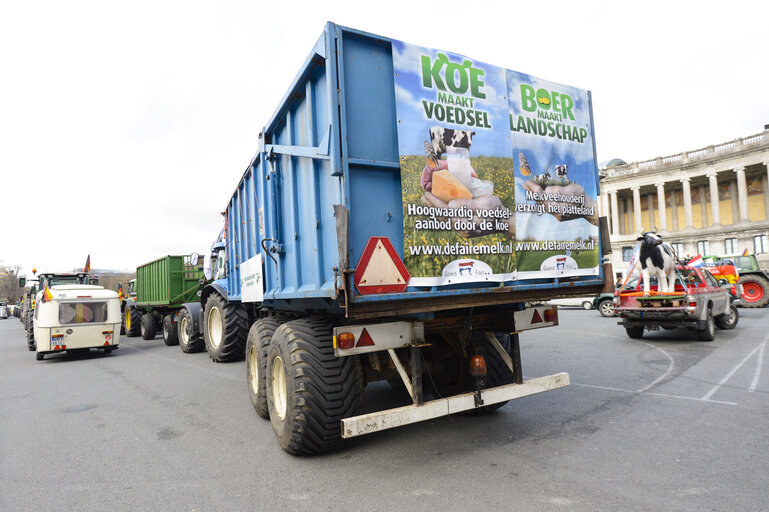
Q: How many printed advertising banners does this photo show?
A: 2